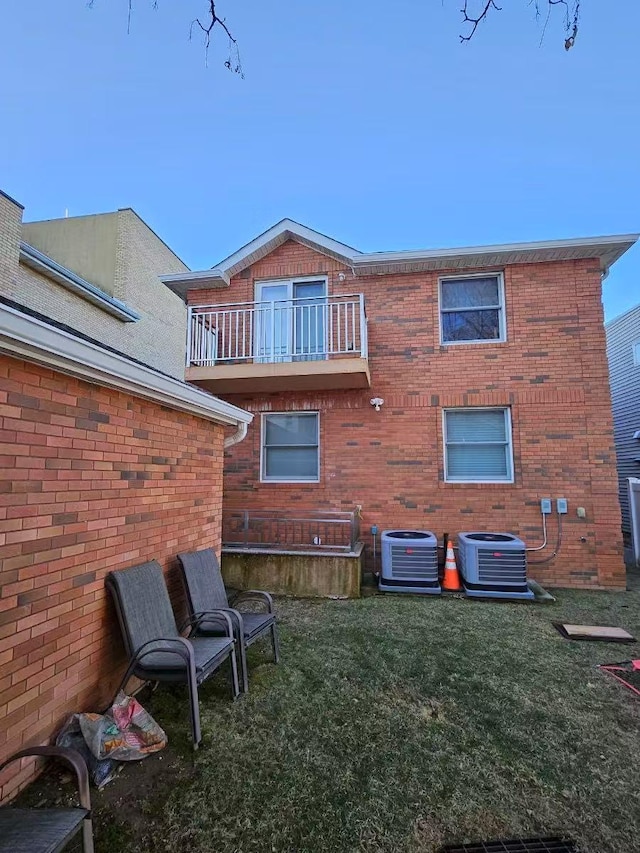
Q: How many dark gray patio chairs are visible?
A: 3